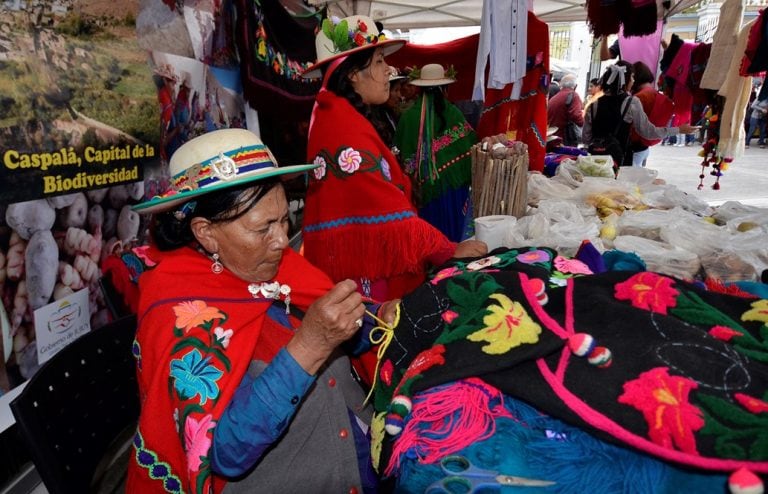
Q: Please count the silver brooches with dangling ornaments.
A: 1